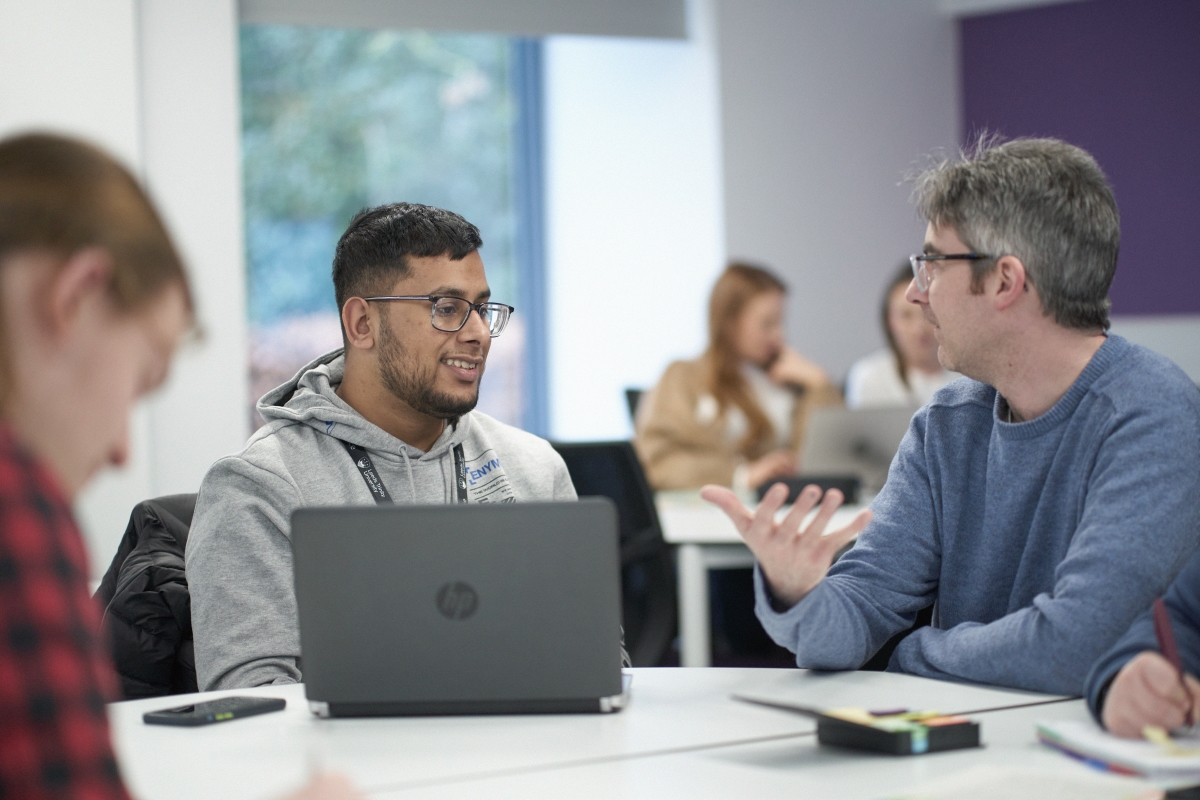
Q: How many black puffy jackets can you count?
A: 1